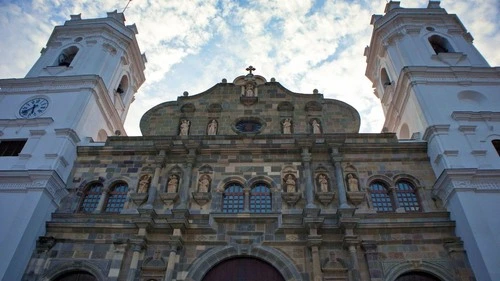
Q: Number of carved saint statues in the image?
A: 11